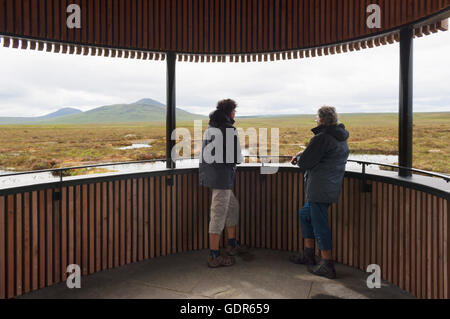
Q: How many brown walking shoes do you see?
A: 2